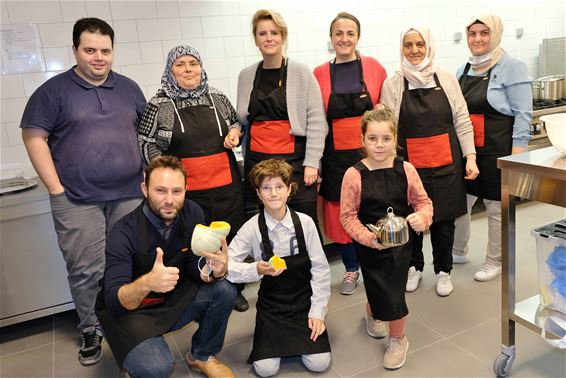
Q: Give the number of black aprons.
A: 8